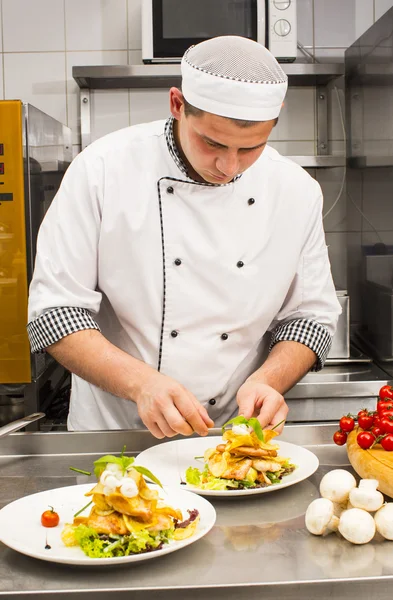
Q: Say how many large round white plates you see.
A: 2